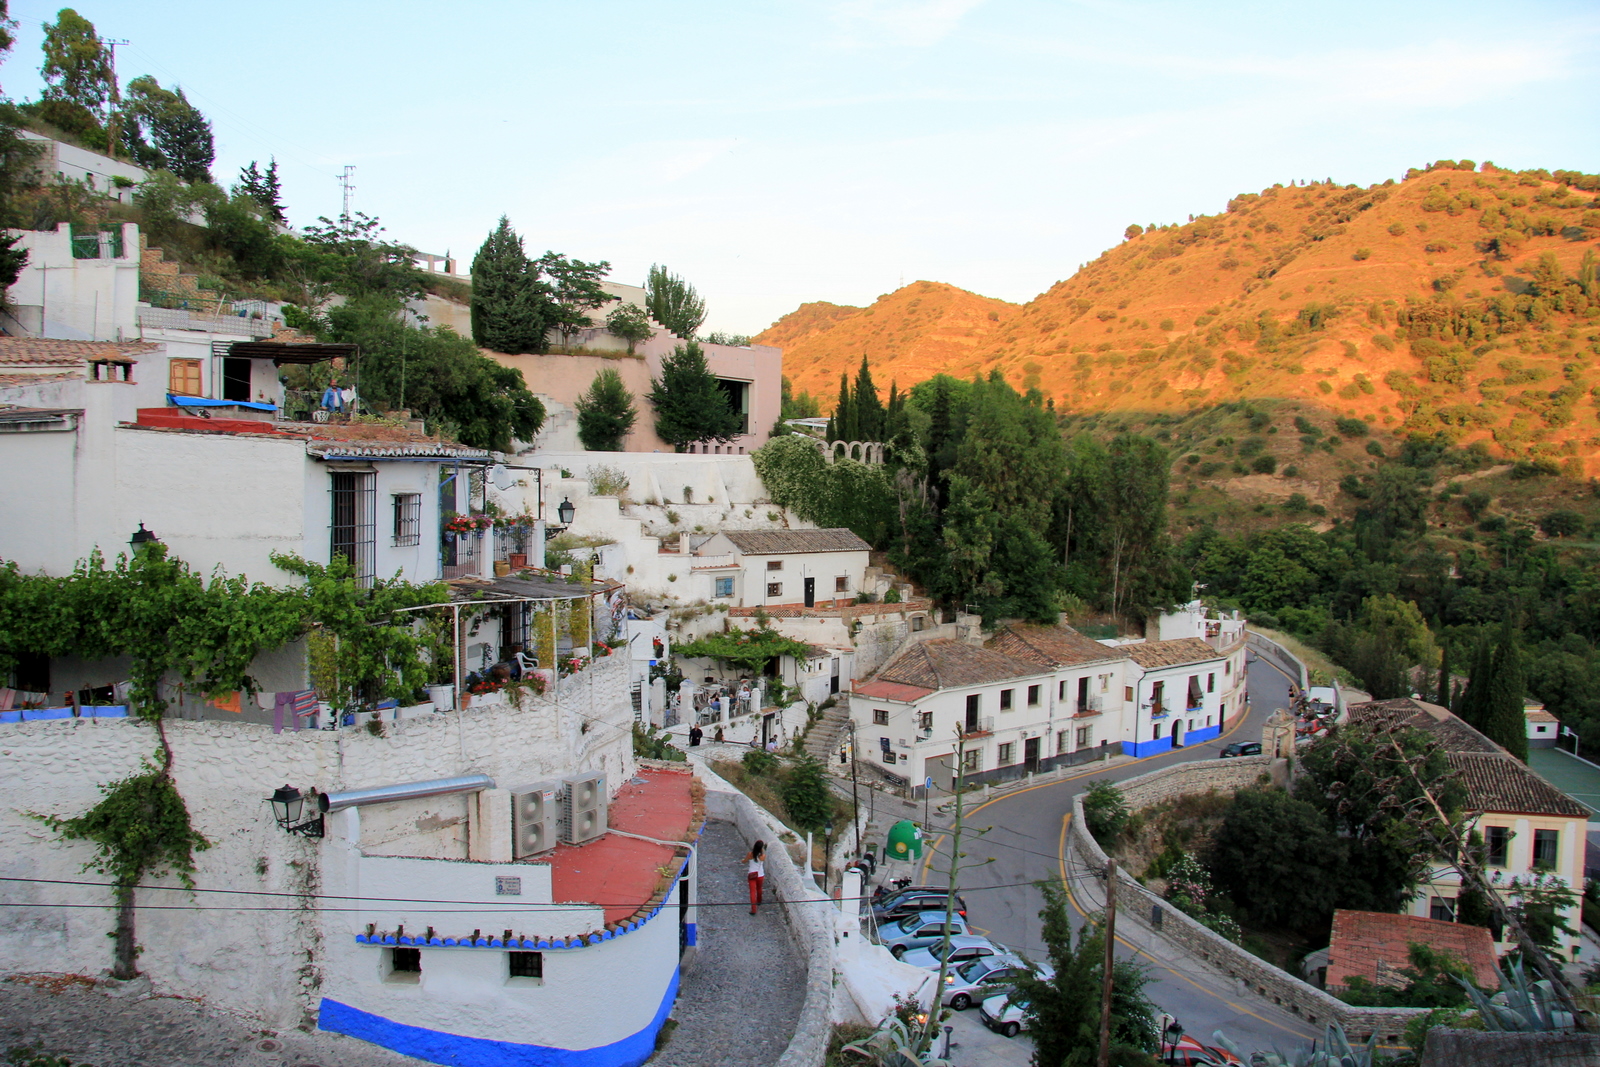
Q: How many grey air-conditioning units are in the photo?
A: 2